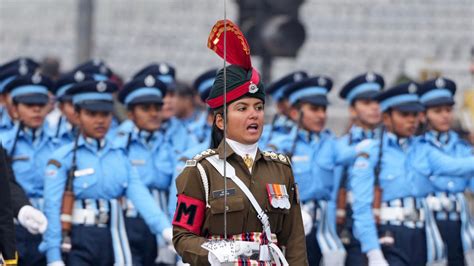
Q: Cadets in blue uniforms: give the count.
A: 13